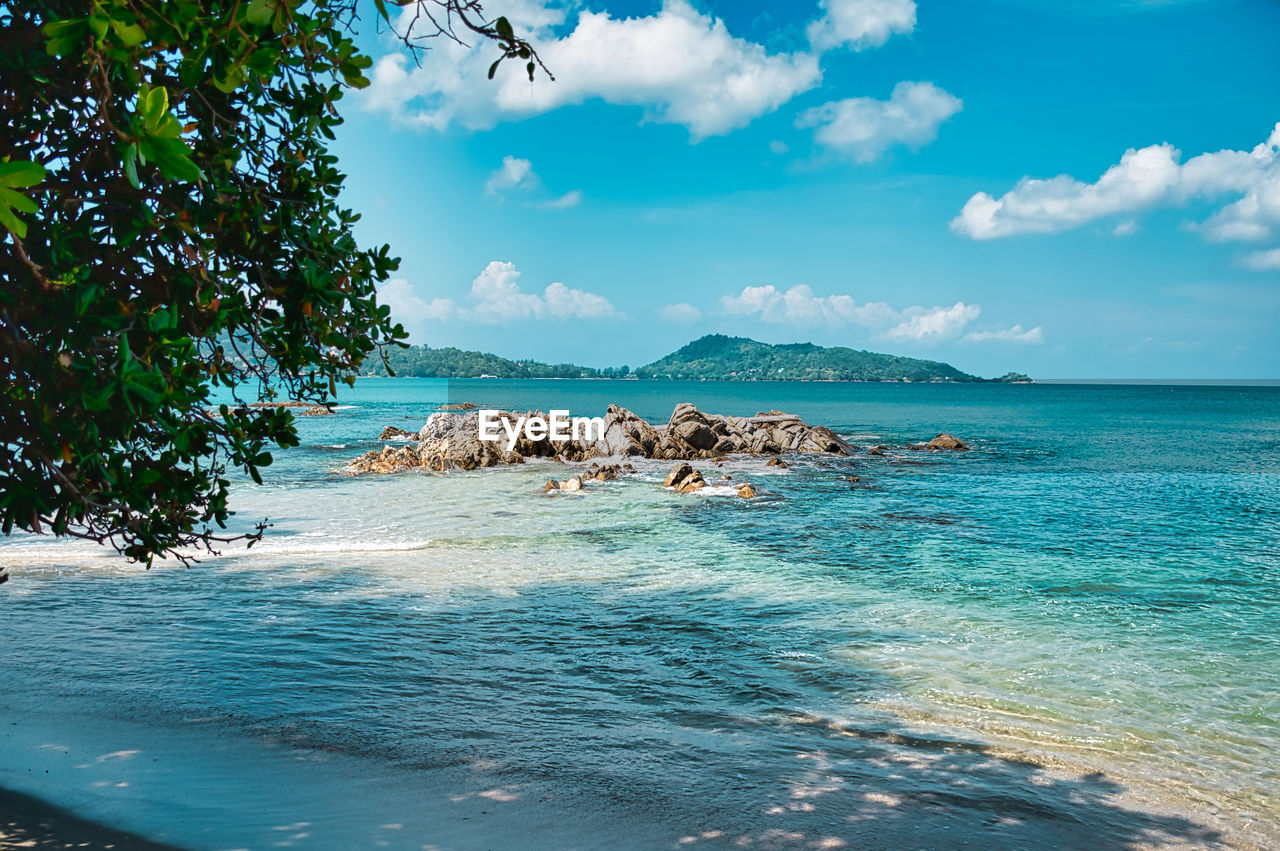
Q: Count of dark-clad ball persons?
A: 0